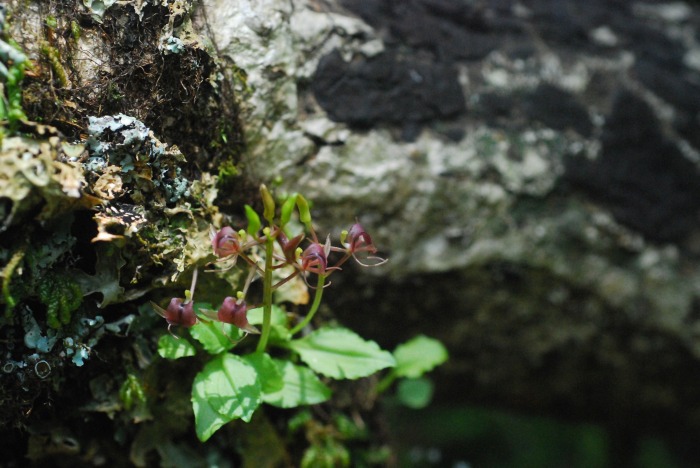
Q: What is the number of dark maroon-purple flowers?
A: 5